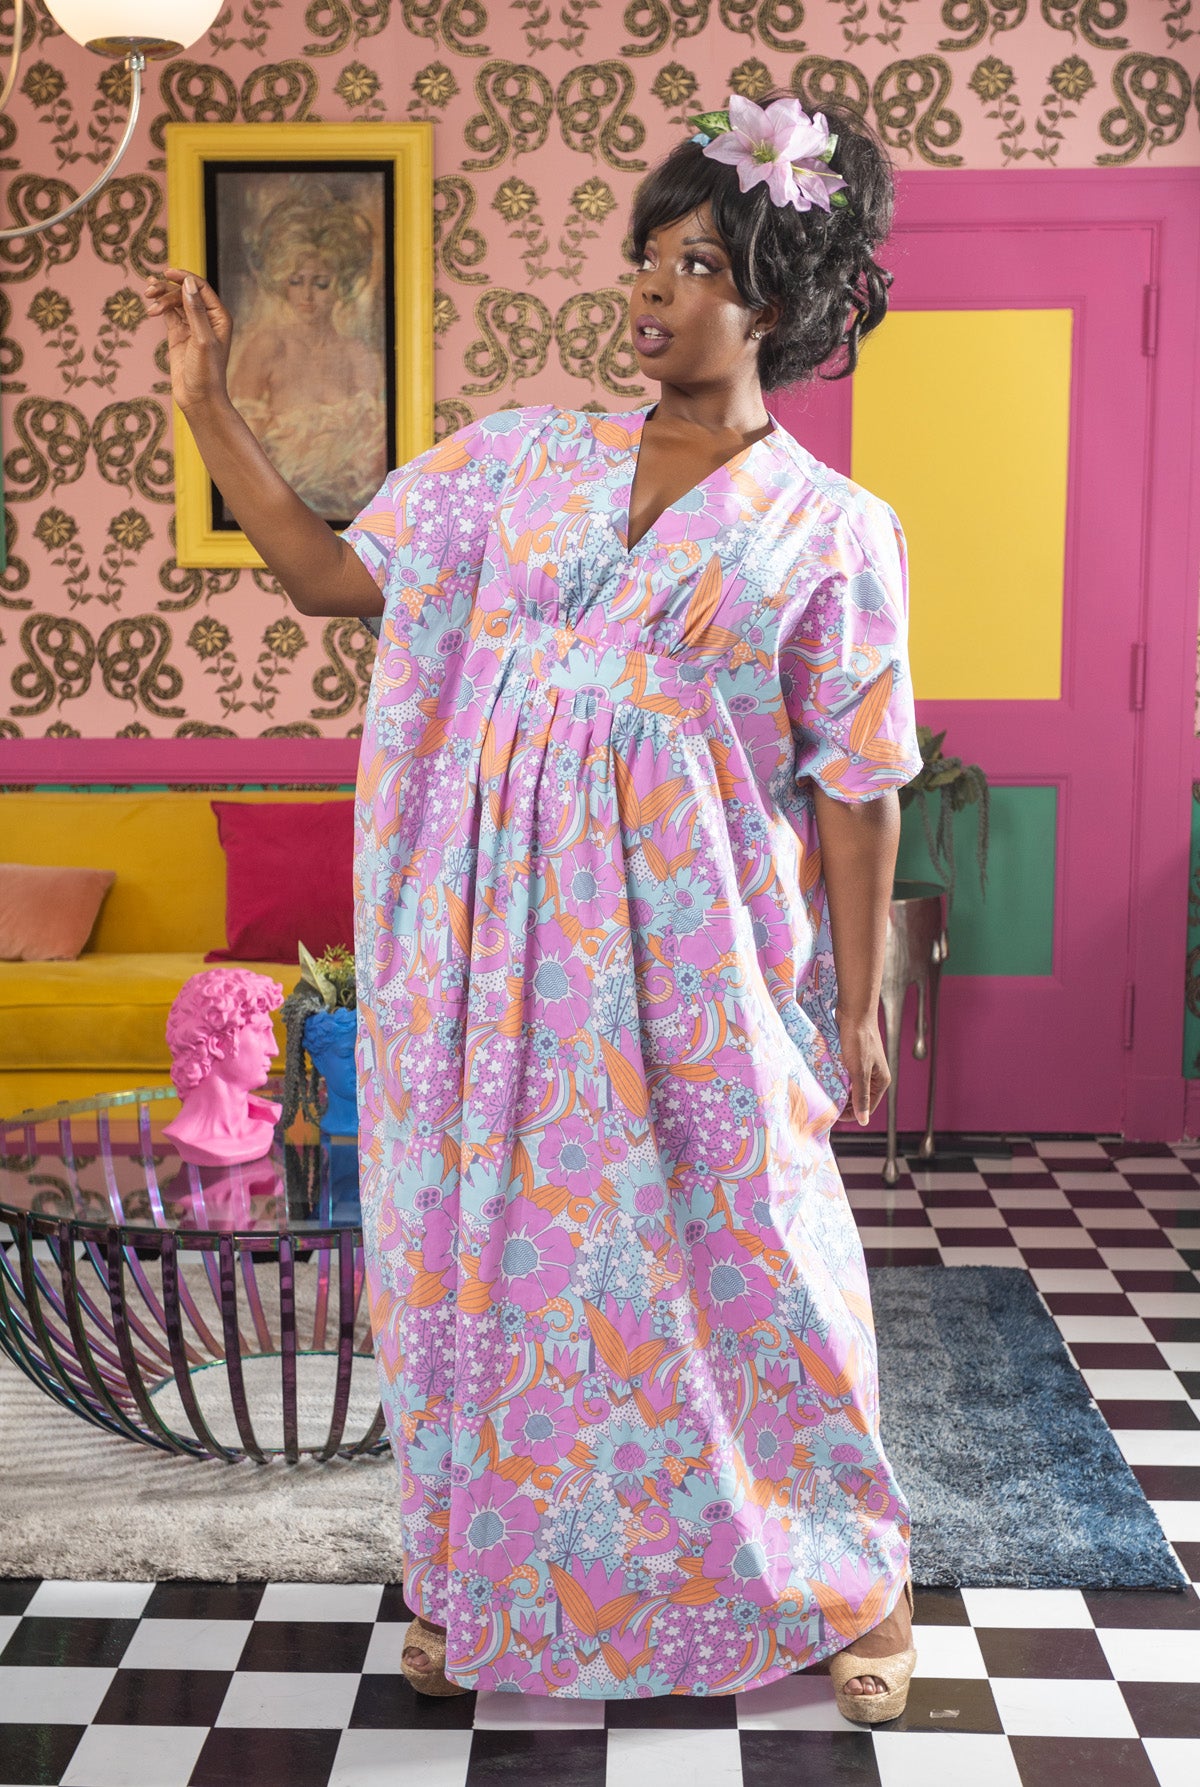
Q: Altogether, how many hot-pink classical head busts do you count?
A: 1